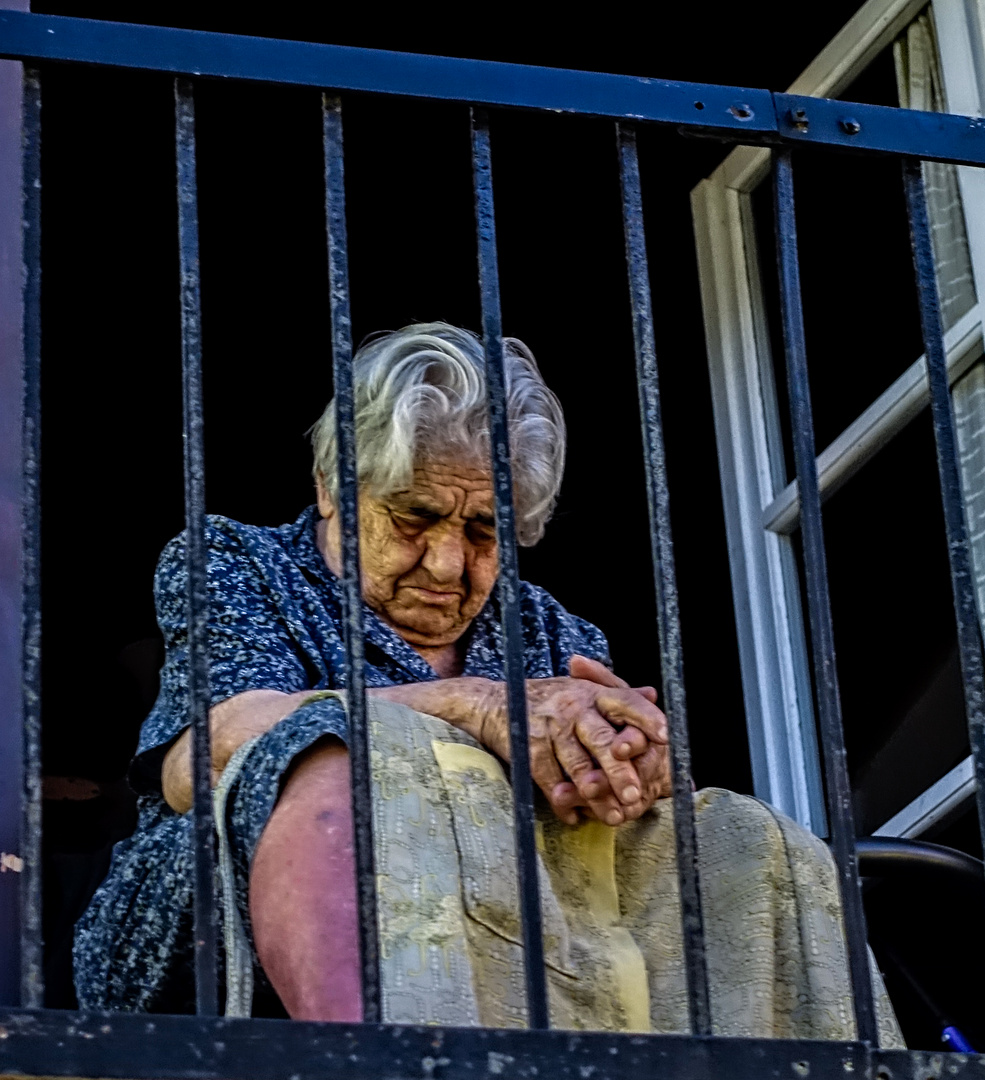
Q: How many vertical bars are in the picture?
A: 7